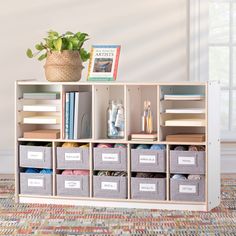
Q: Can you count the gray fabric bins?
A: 10